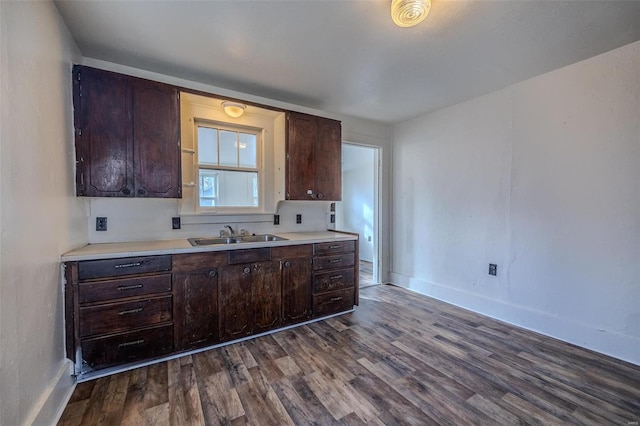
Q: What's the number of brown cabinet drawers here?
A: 8